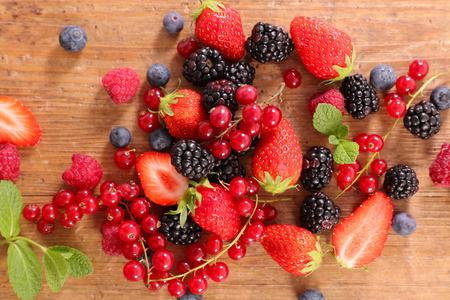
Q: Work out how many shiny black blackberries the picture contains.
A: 12